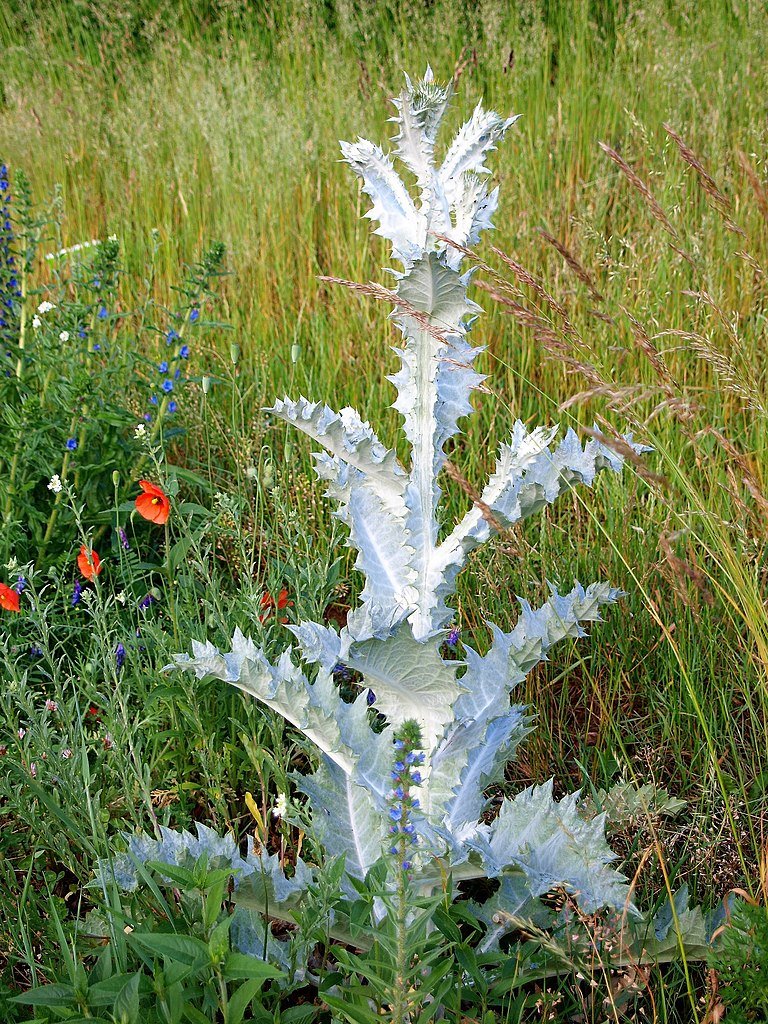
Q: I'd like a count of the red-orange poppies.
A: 4